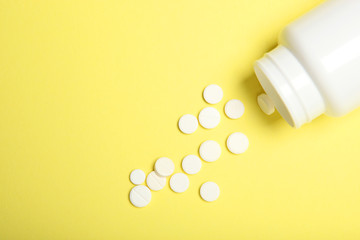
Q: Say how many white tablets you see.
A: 14